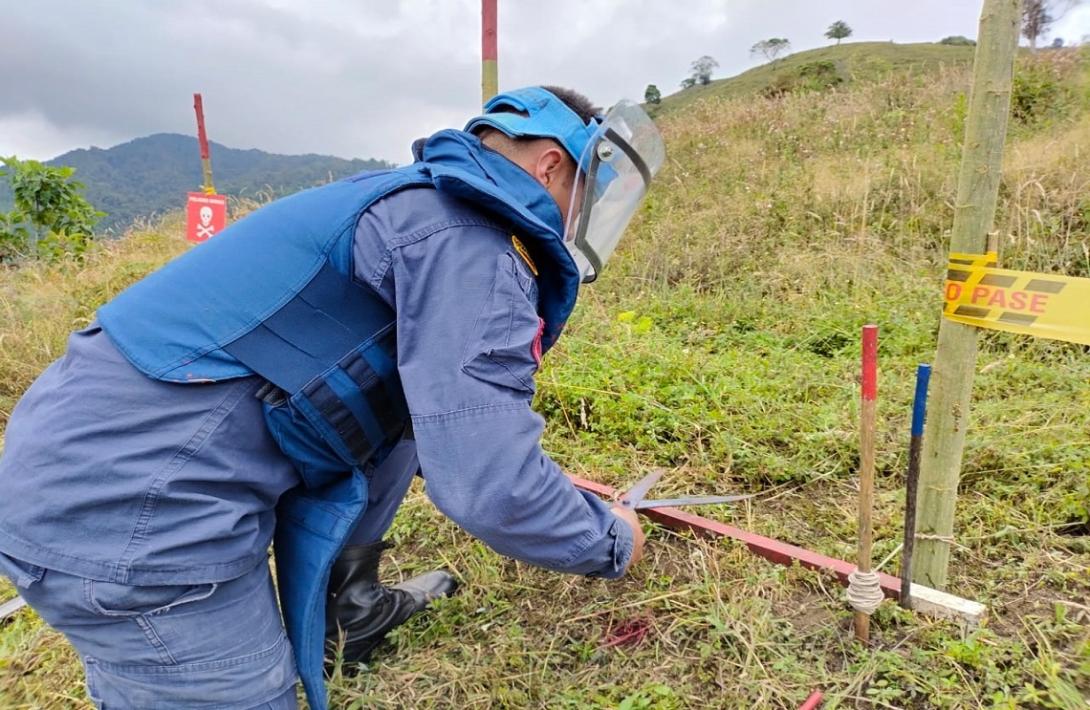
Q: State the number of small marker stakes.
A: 2